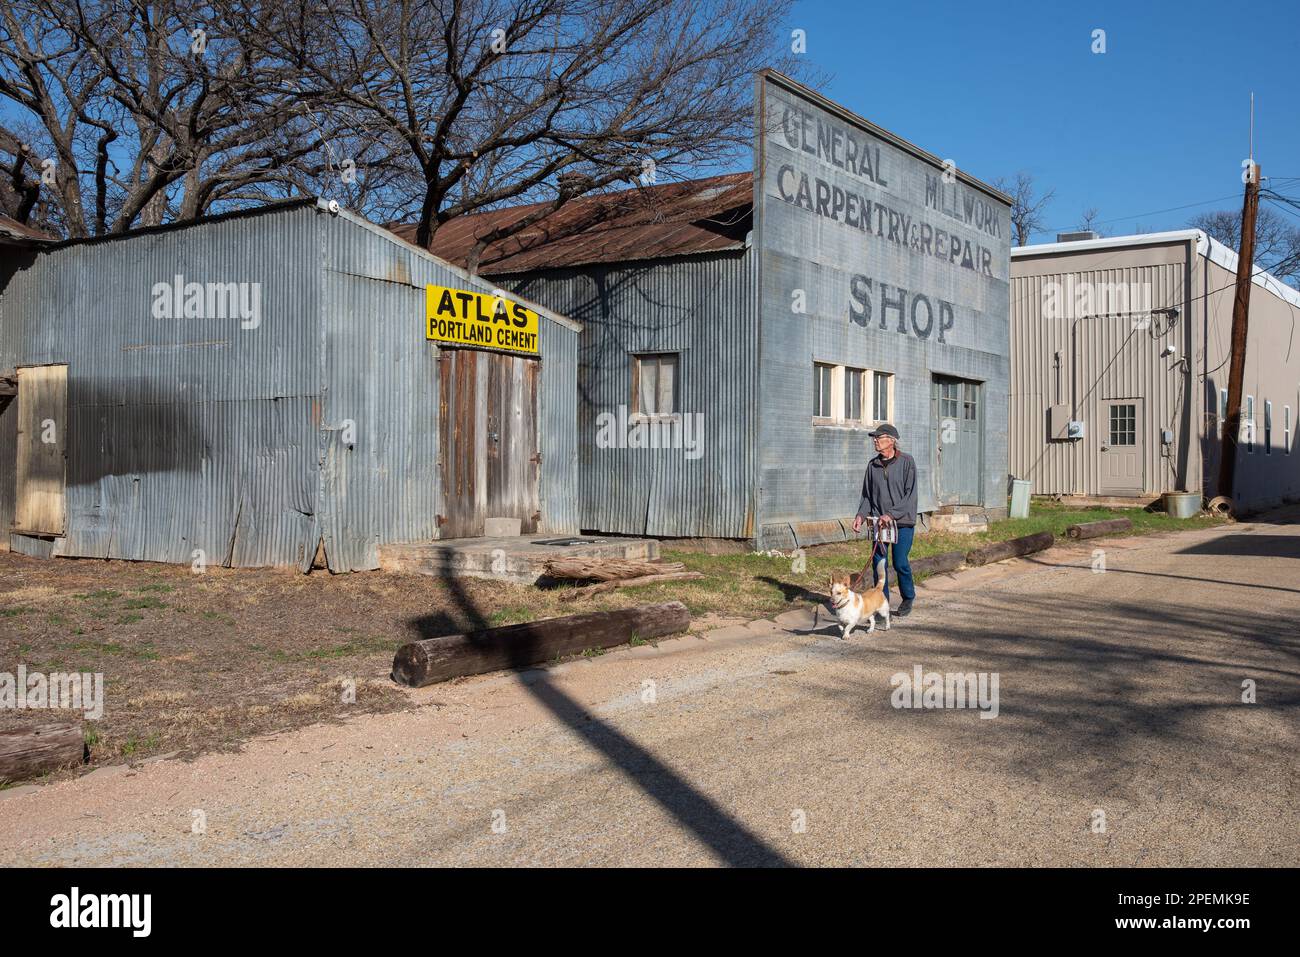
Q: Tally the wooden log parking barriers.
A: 5